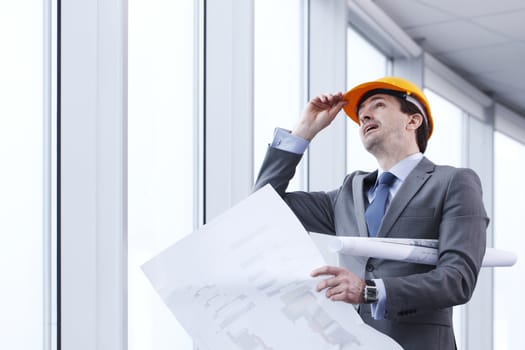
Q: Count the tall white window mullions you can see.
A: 5